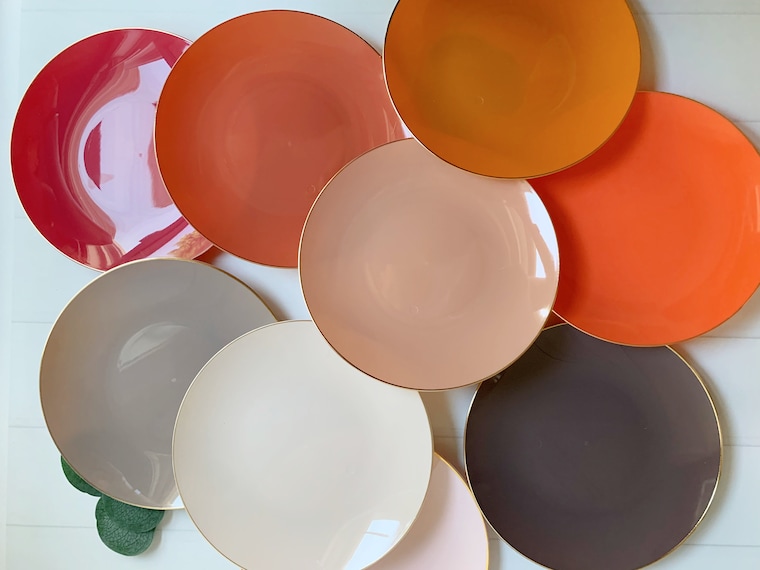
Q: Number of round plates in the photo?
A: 9